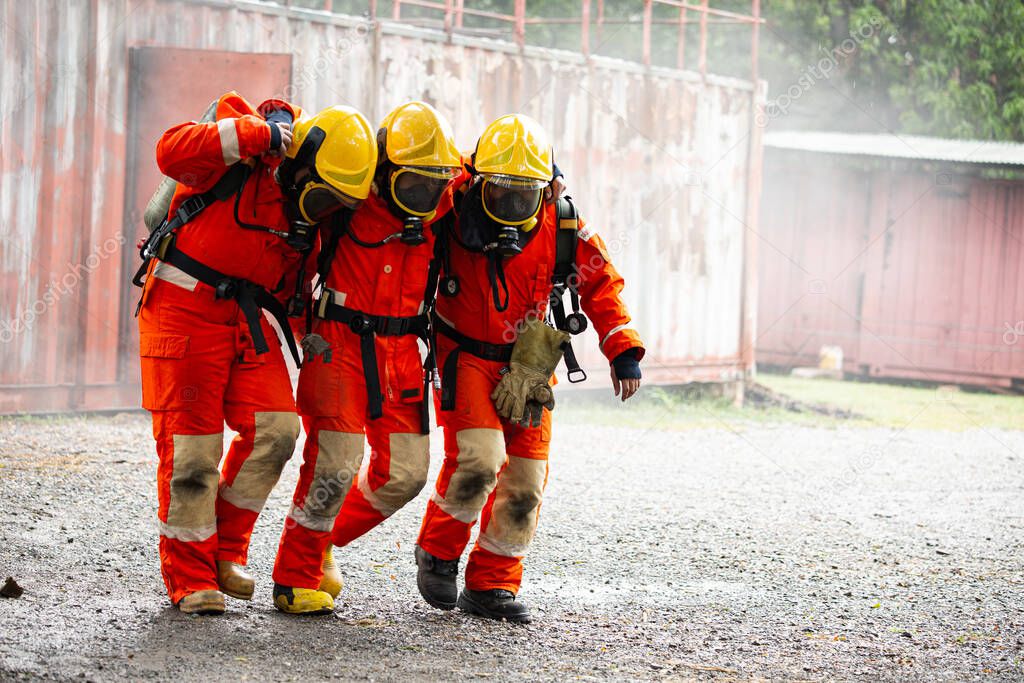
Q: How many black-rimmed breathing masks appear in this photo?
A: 0